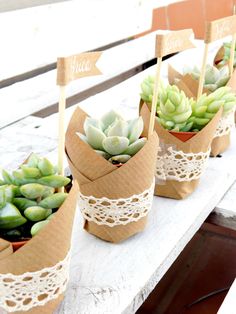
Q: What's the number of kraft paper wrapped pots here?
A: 5